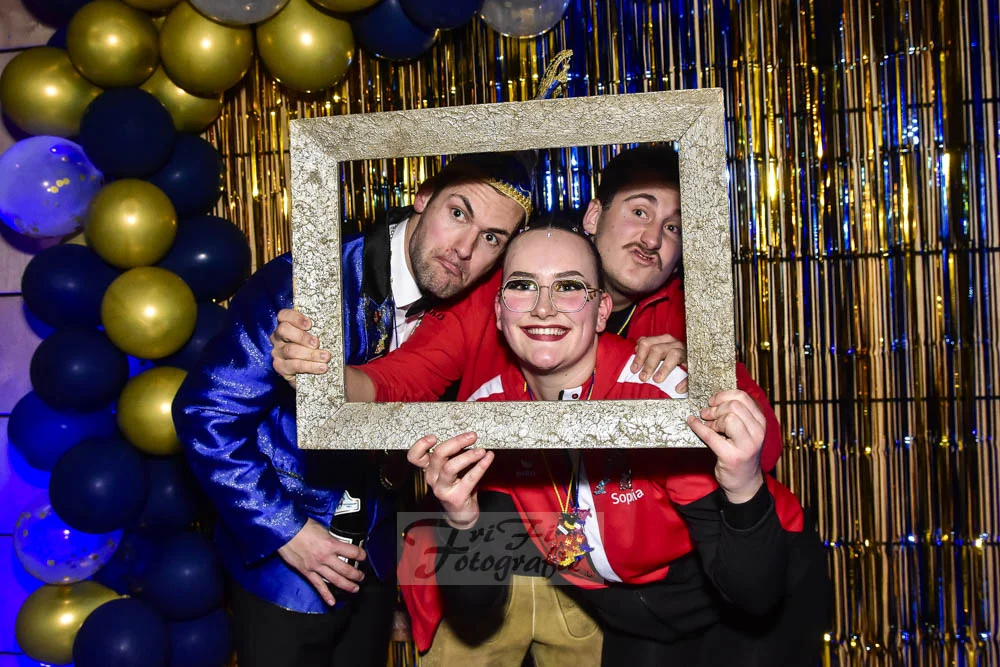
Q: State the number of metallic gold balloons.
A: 11